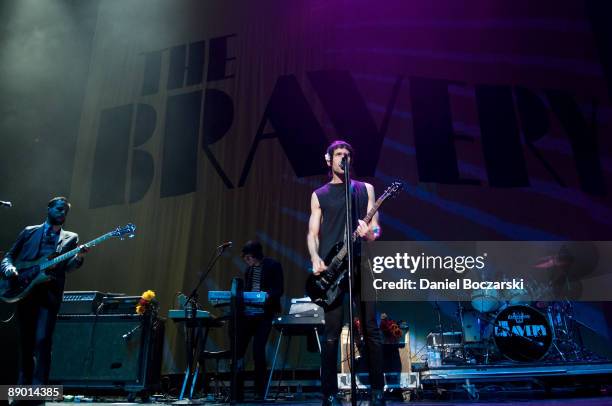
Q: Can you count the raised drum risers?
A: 1